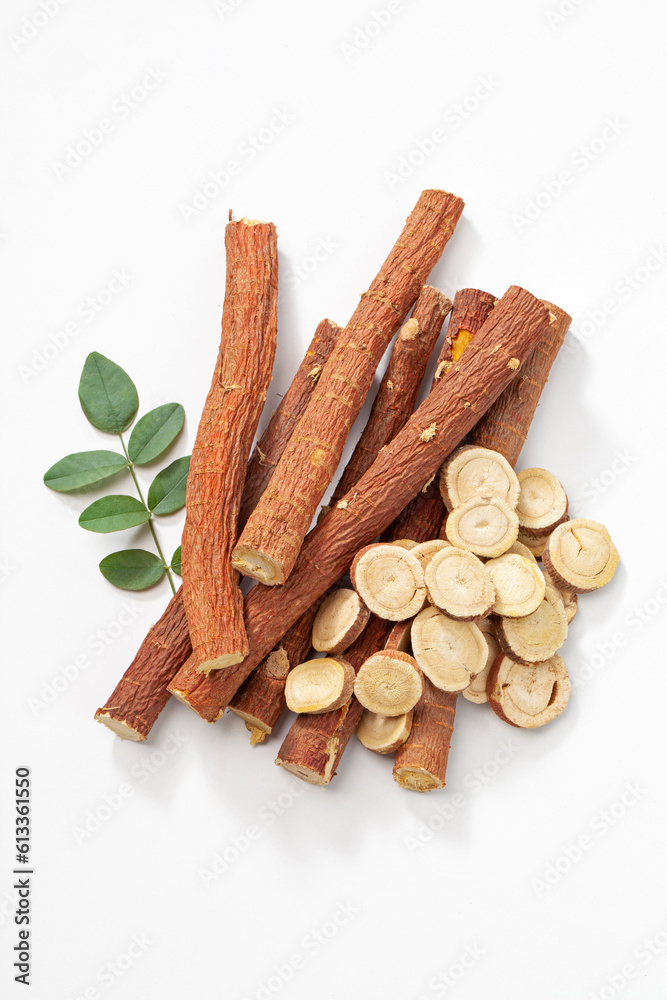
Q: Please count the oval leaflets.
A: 7